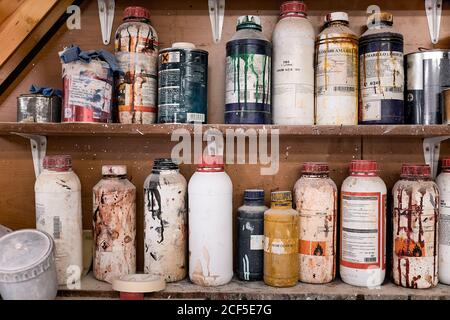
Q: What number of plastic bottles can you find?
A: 15